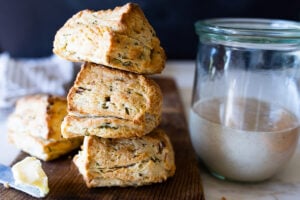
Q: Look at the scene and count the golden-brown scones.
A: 4